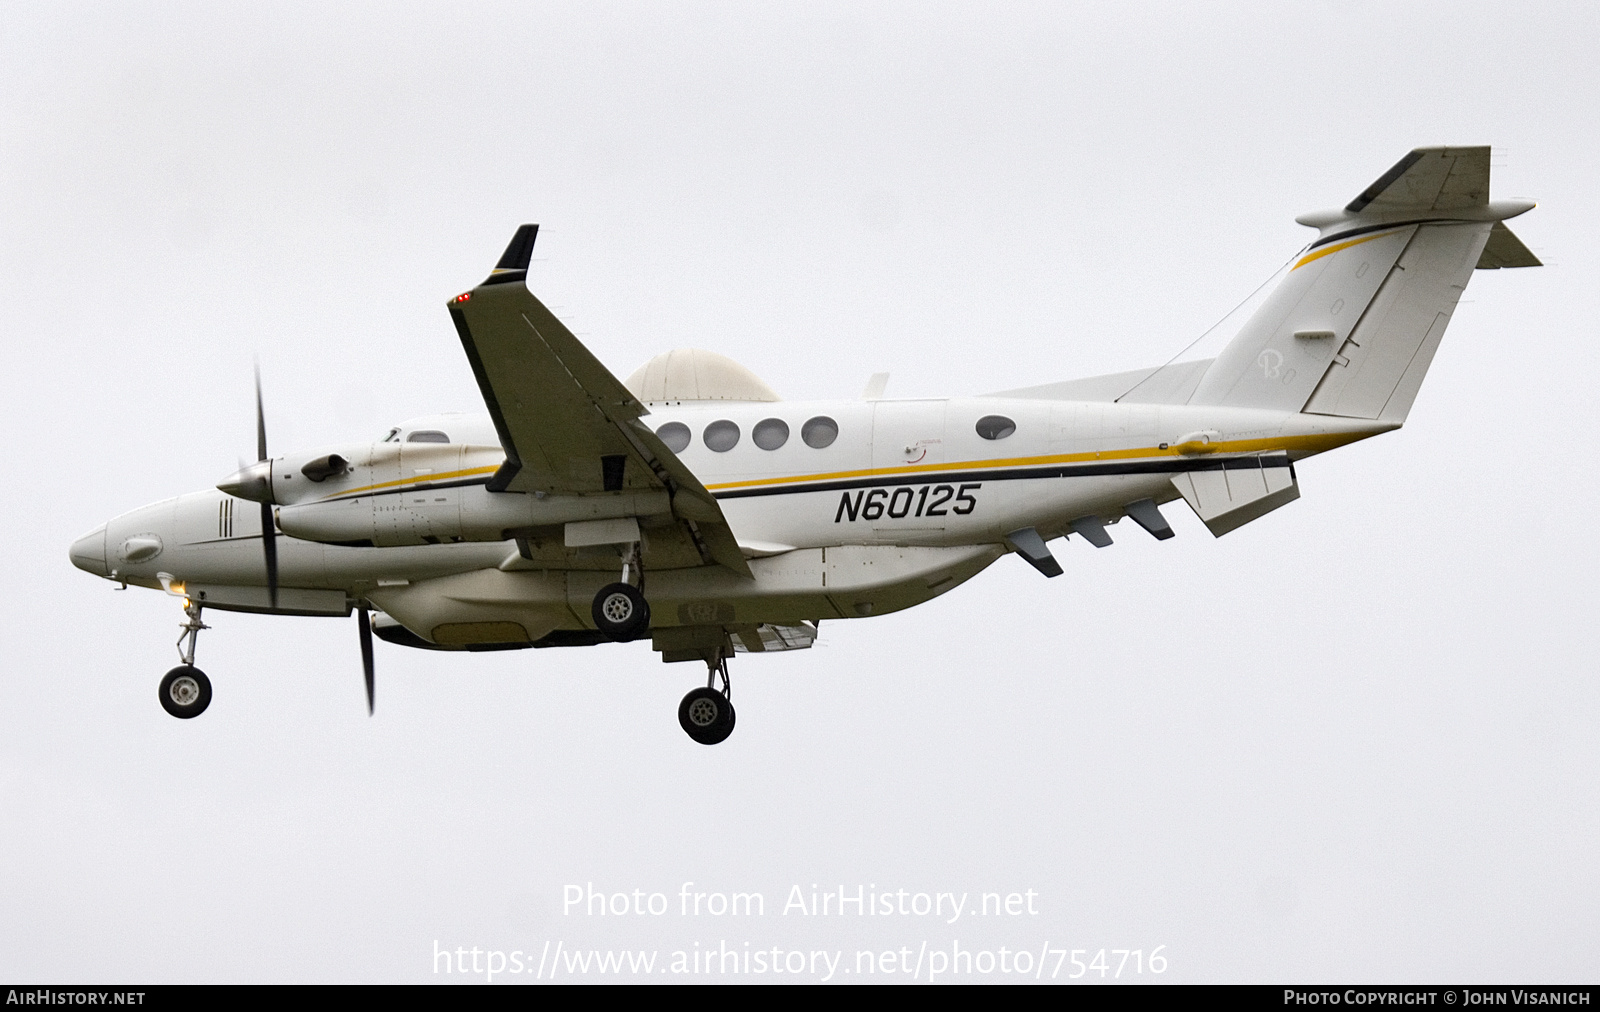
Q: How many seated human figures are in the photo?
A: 0